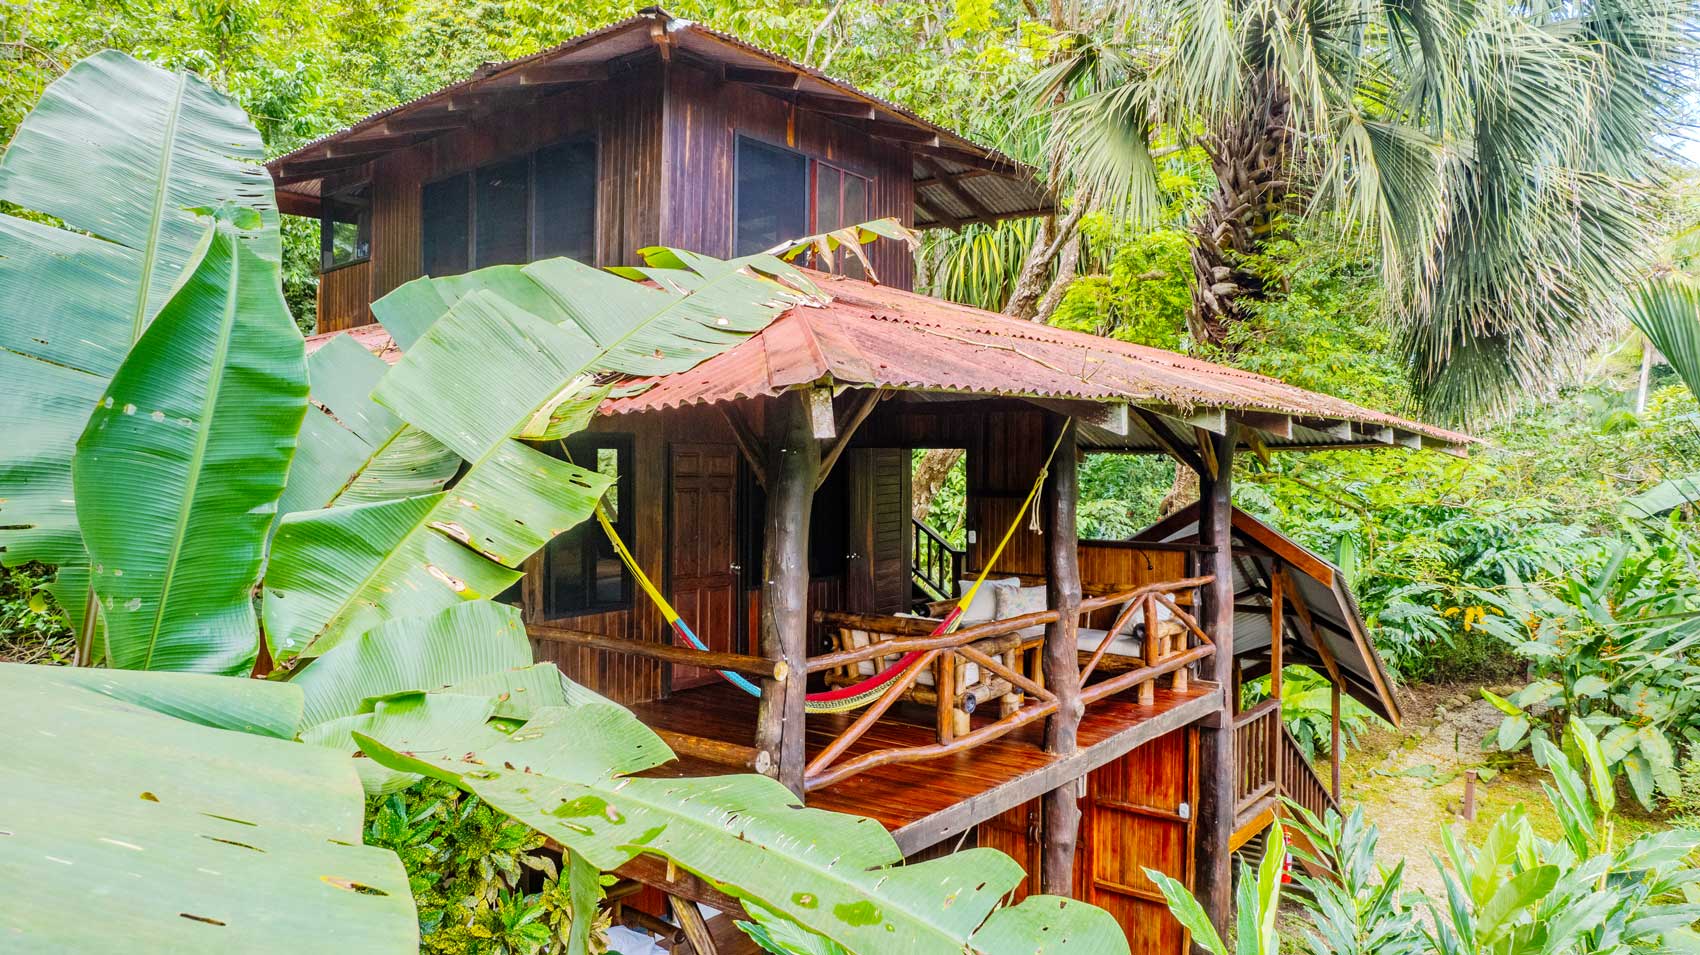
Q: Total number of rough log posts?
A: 3